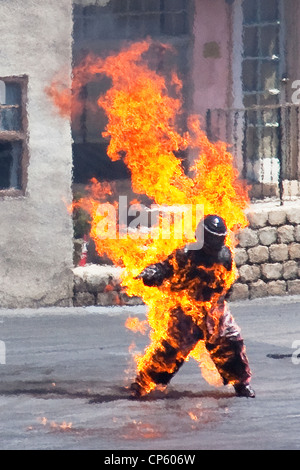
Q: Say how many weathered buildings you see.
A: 2